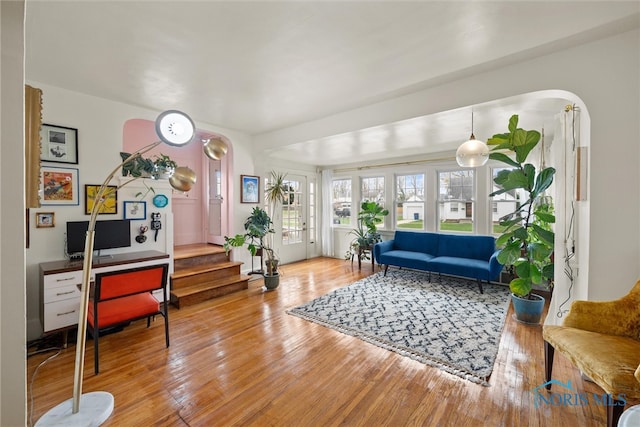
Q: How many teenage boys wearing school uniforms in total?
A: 0